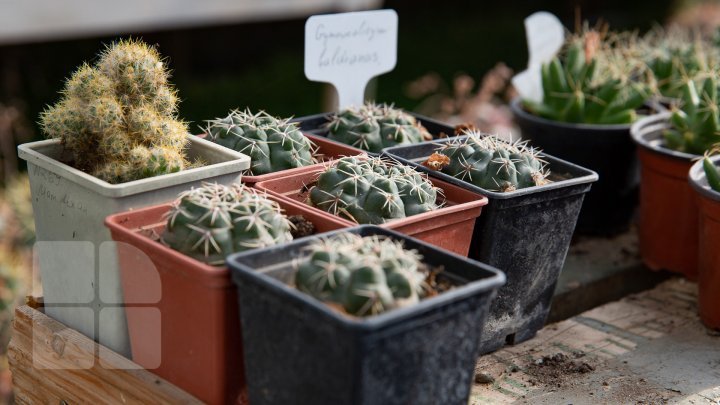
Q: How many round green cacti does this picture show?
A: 6